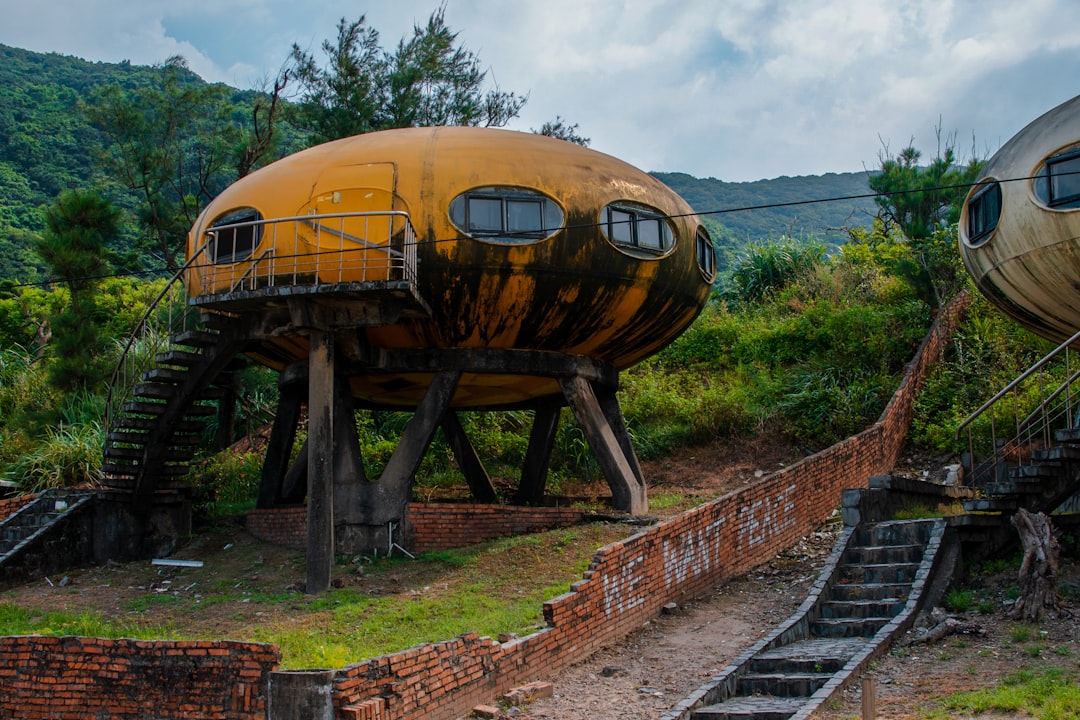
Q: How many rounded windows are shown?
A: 6